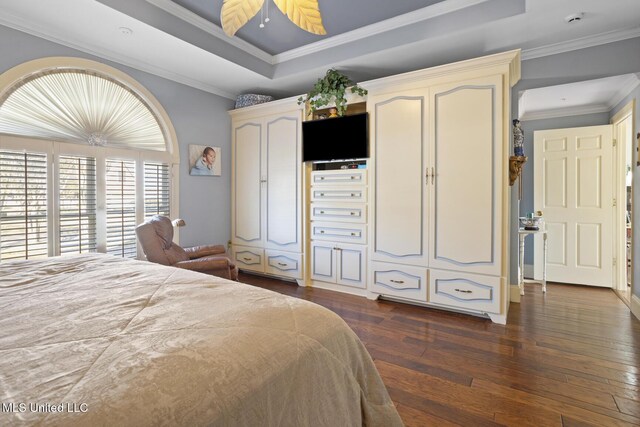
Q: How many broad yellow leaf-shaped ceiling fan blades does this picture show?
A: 2